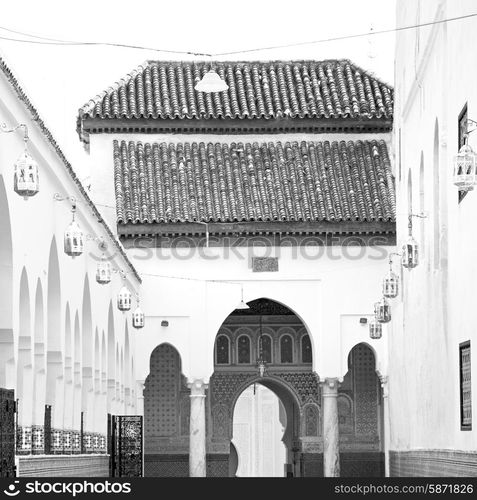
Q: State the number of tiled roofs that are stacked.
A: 2